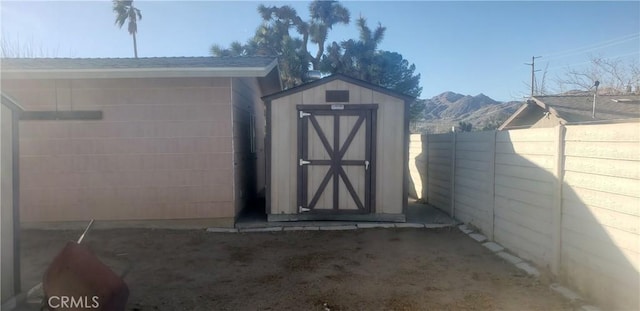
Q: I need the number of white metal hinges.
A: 3